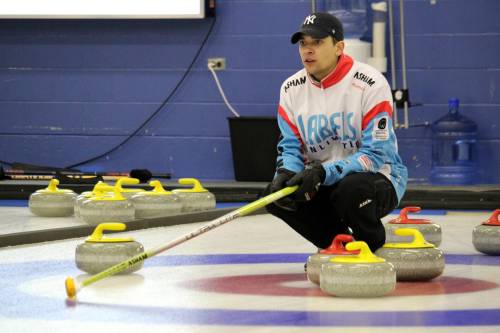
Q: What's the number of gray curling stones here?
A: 12